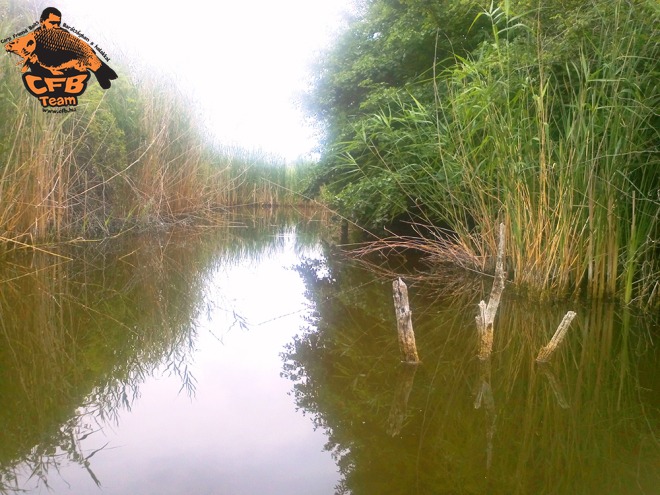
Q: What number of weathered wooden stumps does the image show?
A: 3